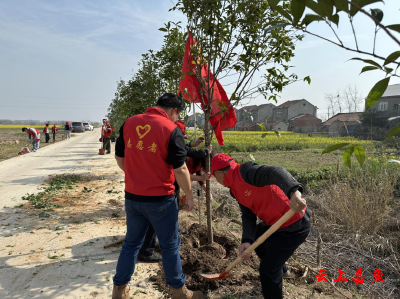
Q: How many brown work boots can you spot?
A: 2